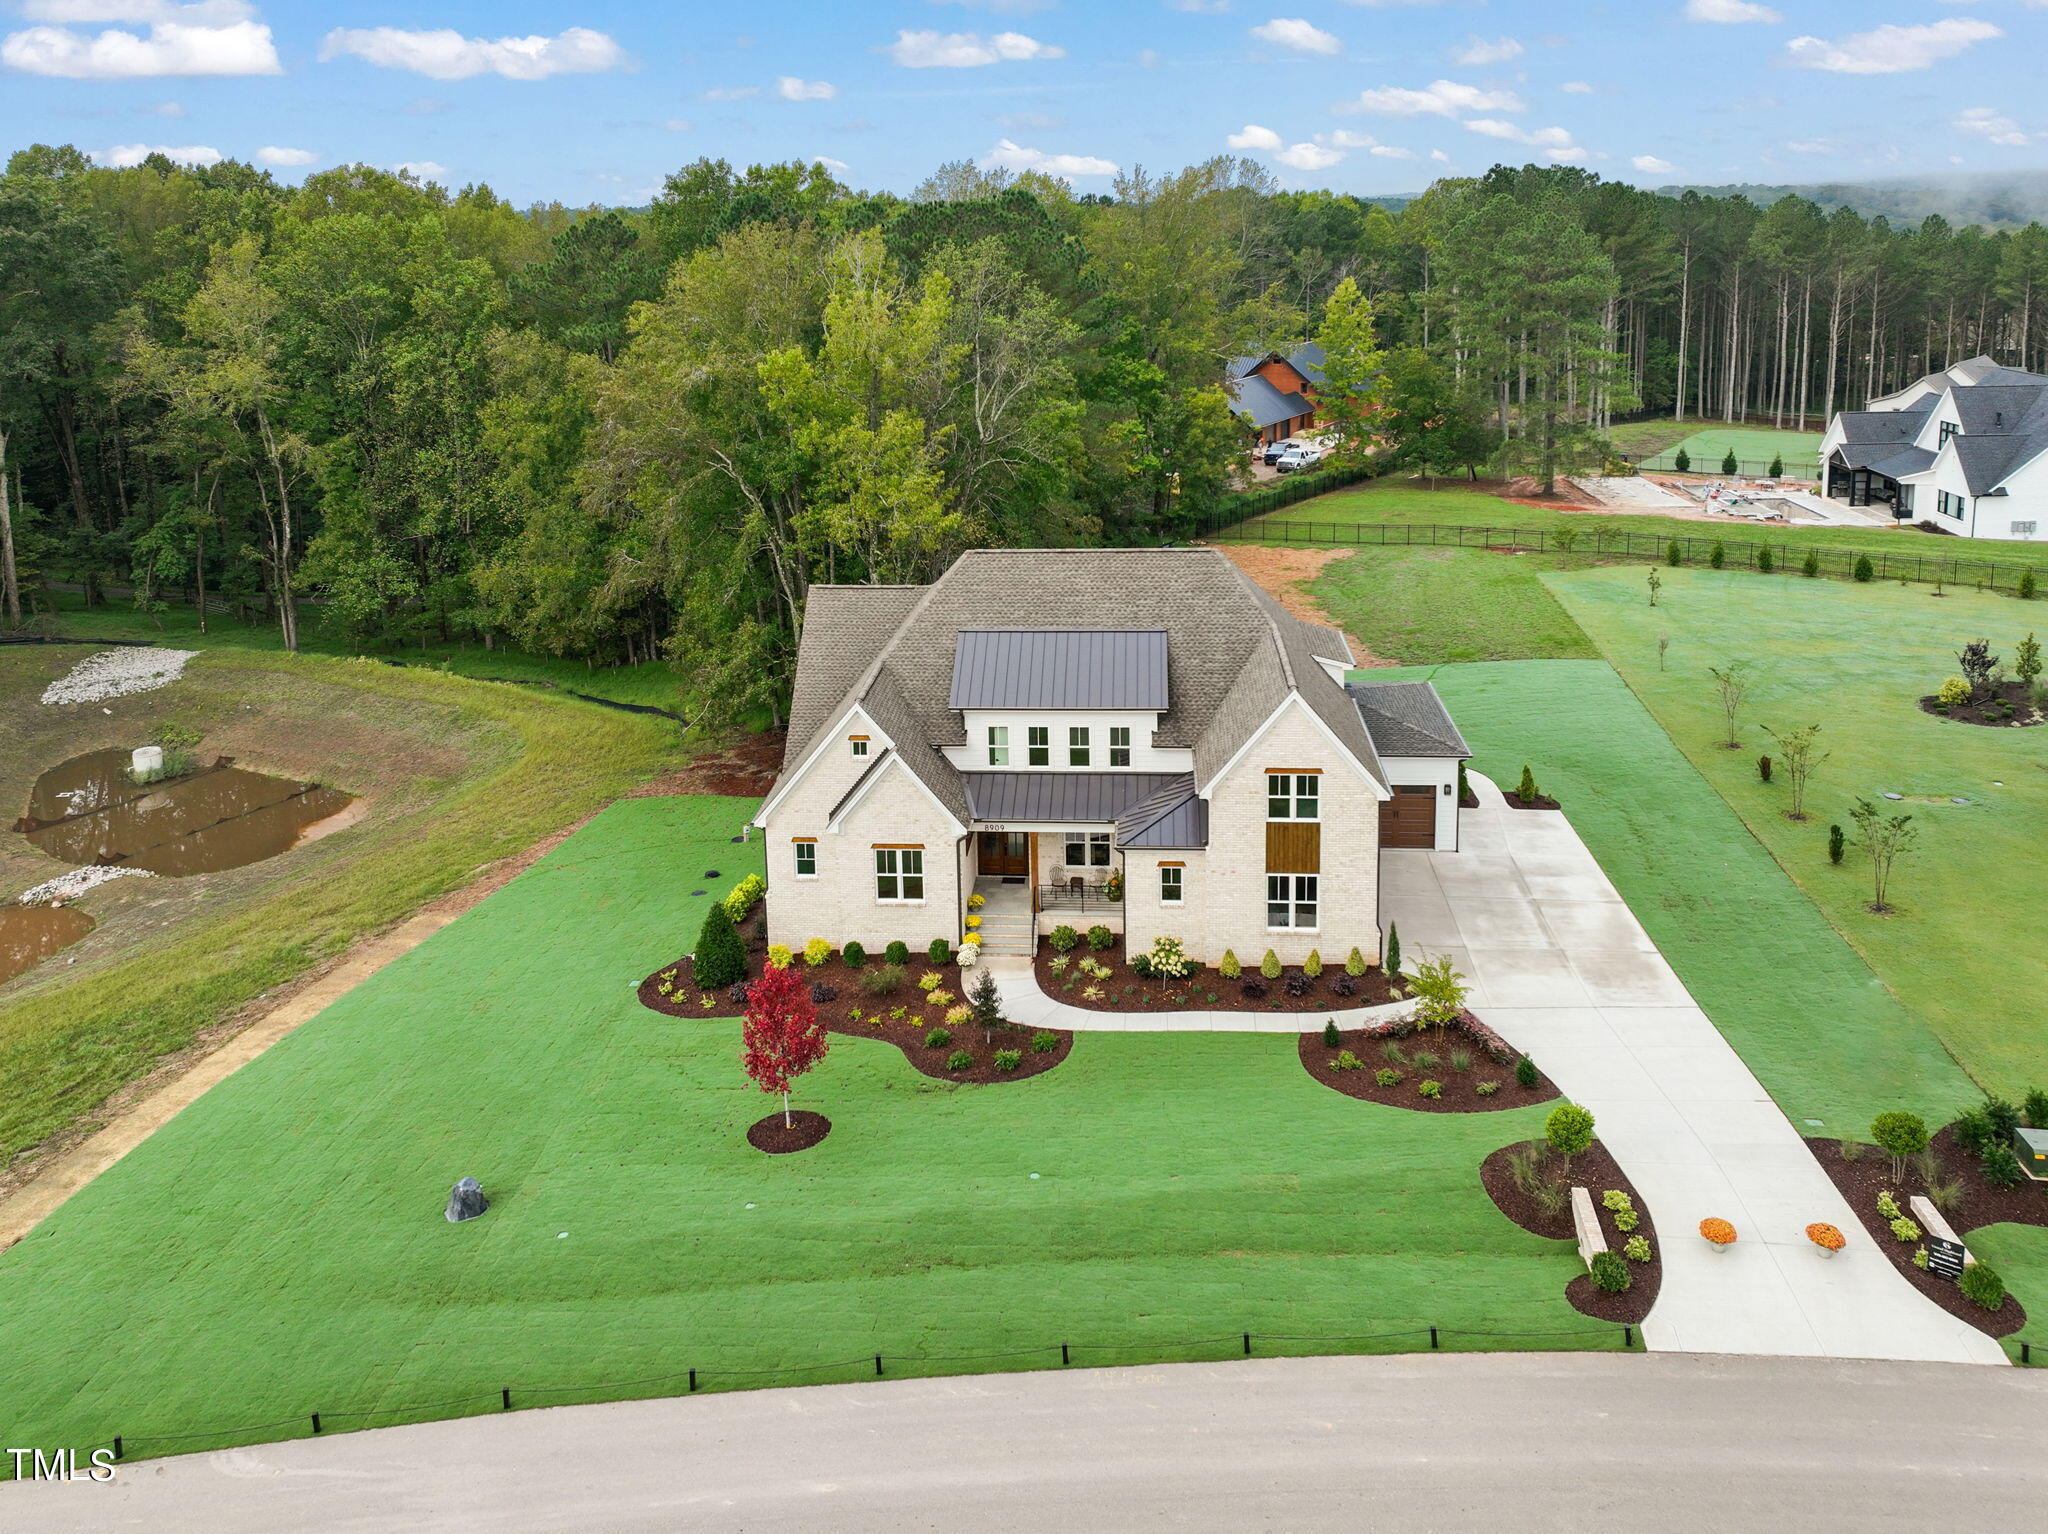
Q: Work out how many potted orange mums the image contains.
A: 2